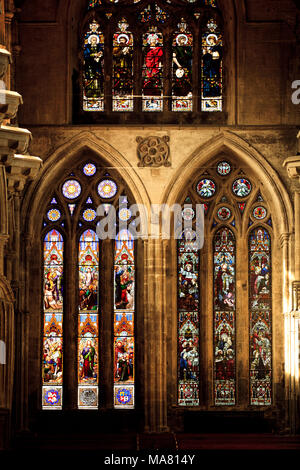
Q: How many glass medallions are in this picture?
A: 12